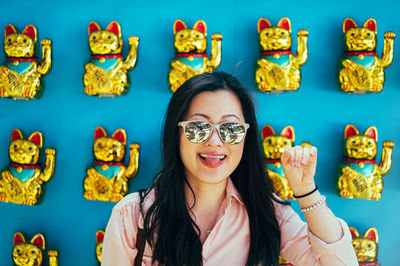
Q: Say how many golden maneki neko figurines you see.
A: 12